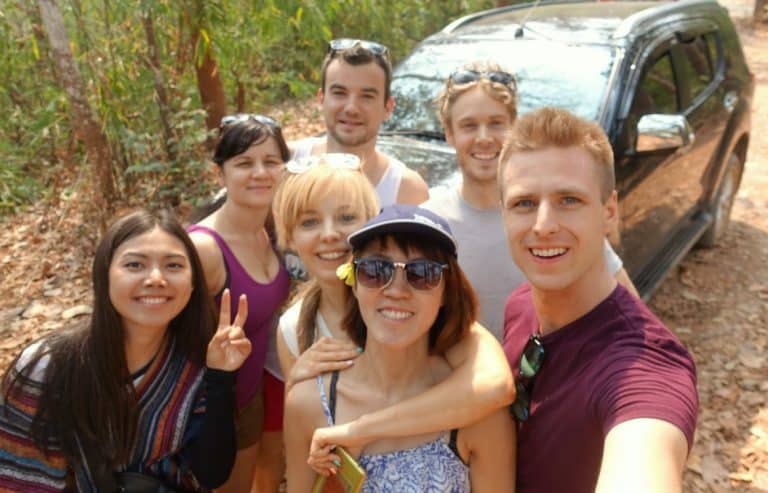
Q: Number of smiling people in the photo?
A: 7